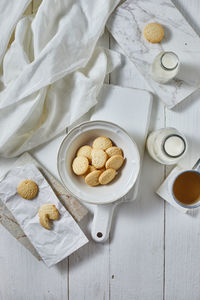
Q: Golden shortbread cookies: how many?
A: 12